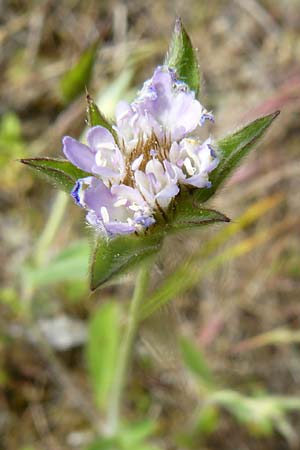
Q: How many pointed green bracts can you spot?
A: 6